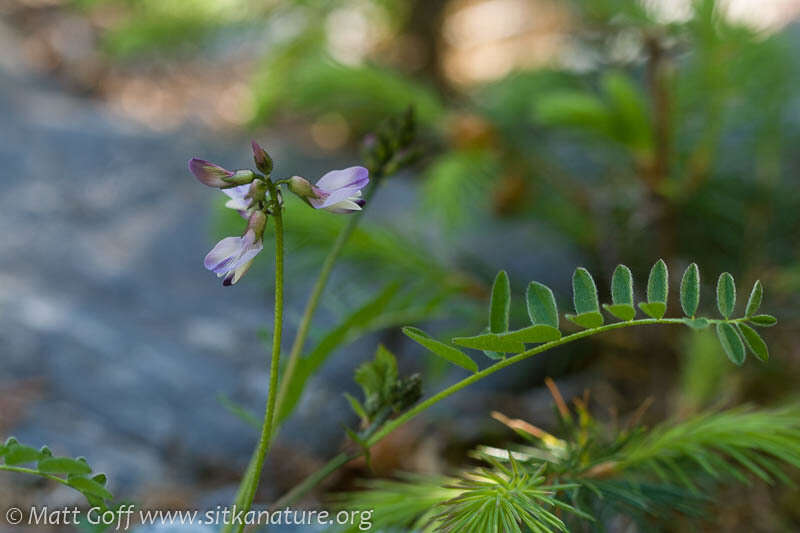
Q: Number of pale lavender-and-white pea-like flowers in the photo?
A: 3